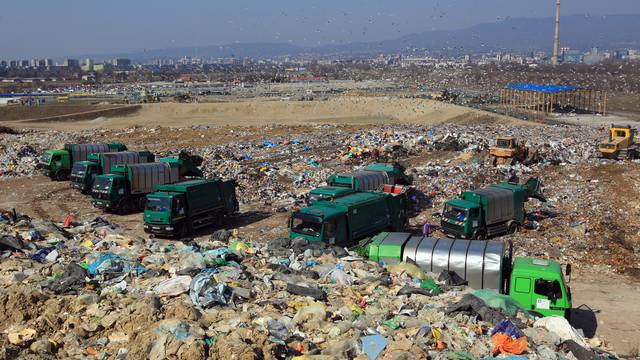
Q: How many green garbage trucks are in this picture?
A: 8